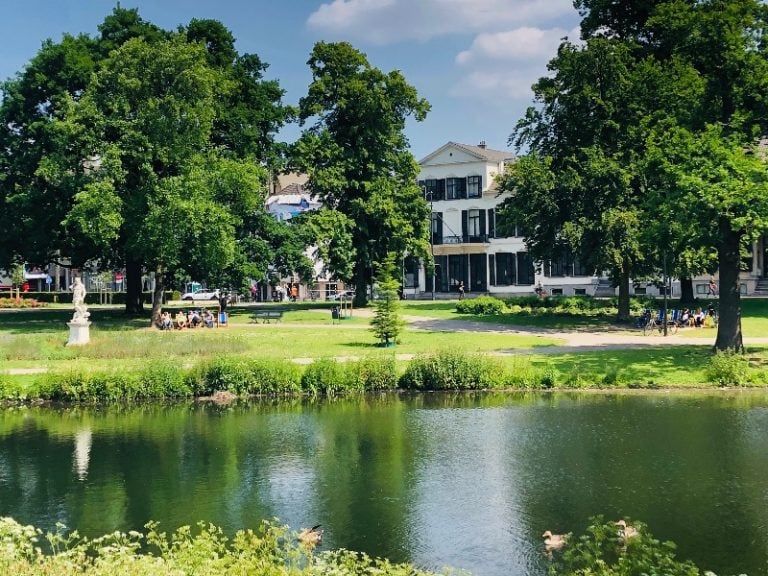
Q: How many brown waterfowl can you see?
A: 3